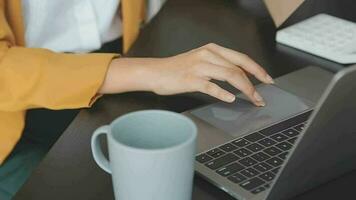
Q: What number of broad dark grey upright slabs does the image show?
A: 1